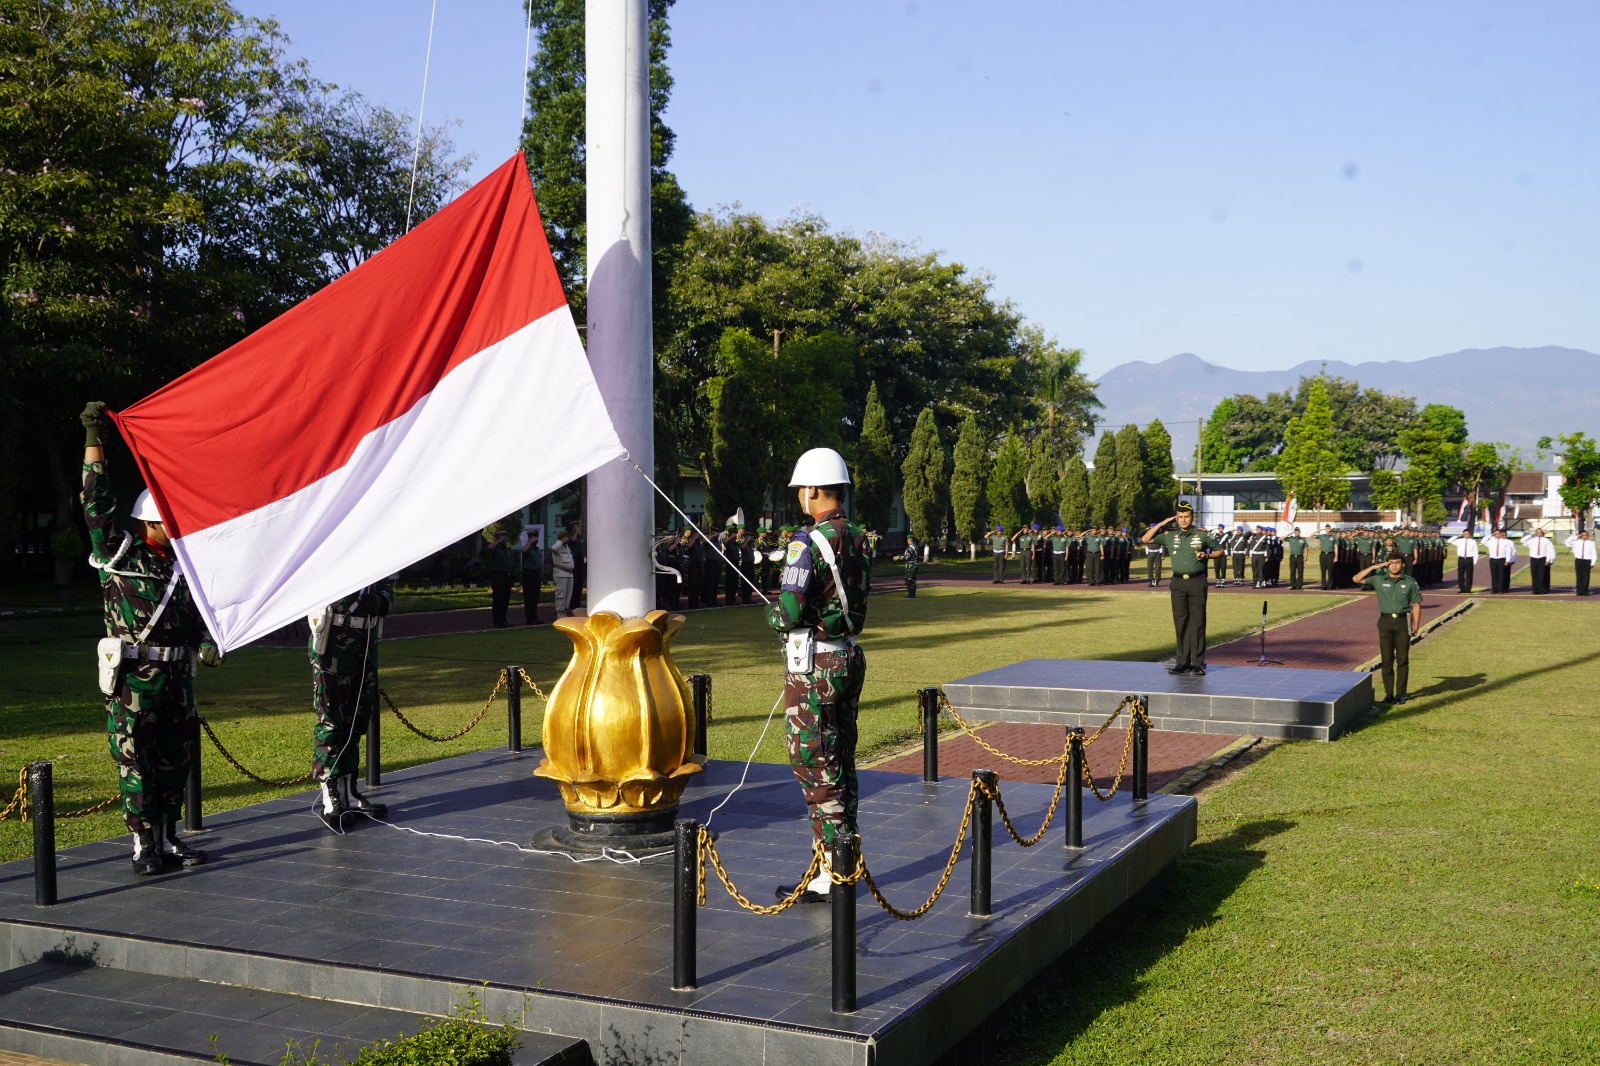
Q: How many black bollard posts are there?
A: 11